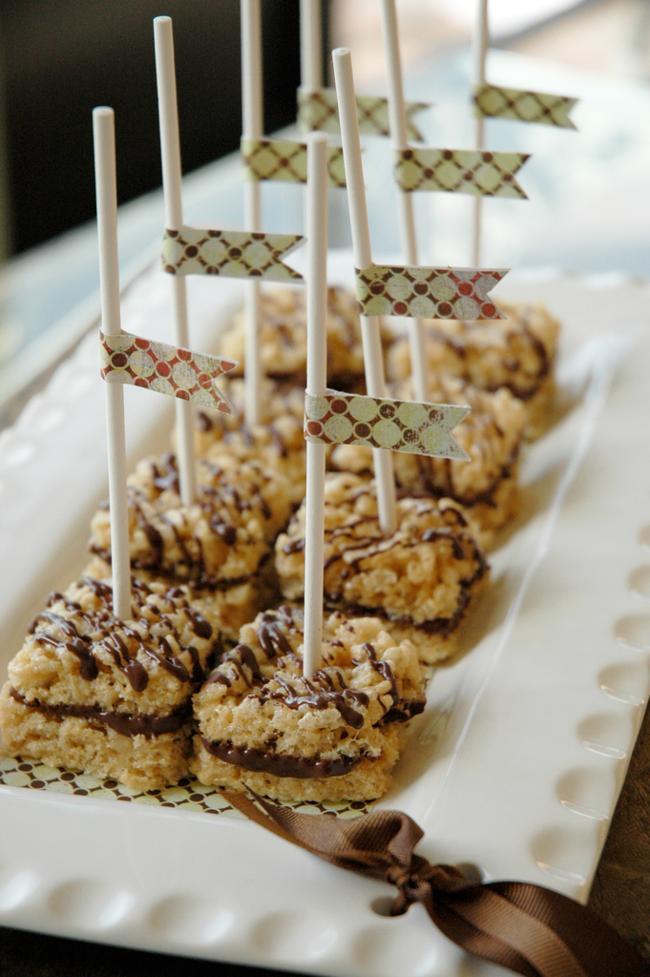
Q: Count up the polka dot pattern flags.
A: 8